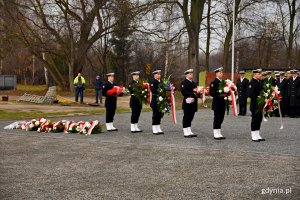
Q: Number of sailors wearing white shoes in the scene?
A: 6